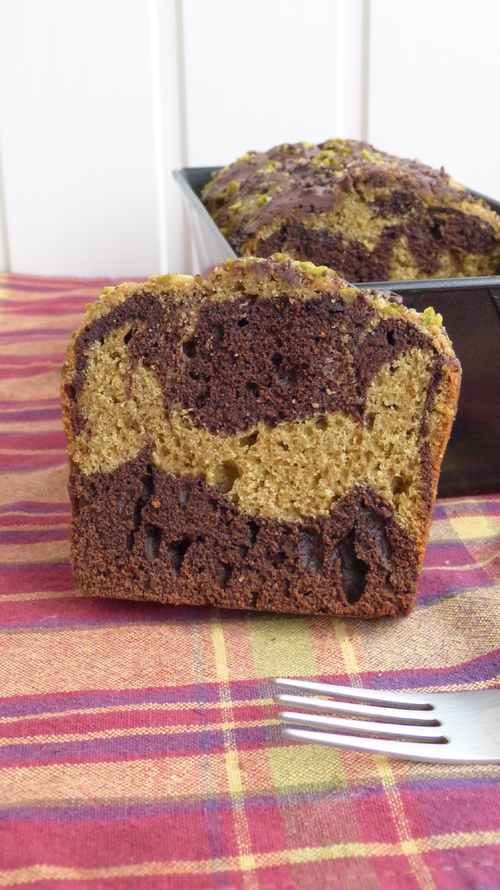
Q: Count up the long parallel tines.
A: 4